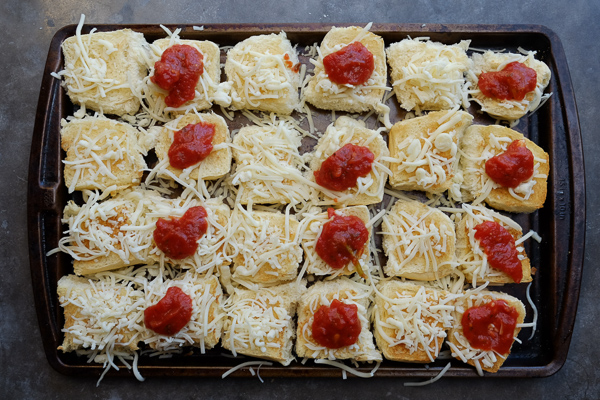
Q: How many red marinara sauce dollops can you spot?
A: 12